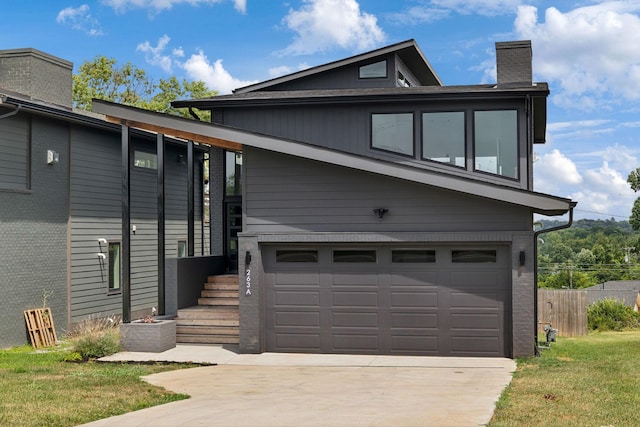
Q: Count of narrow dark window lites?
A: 4